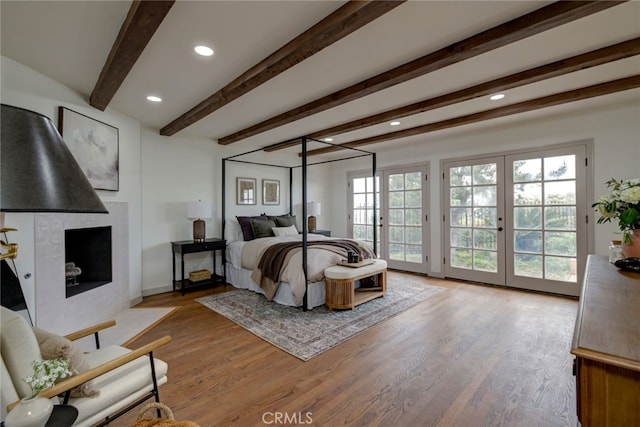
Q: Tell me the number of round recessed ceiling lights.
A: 5